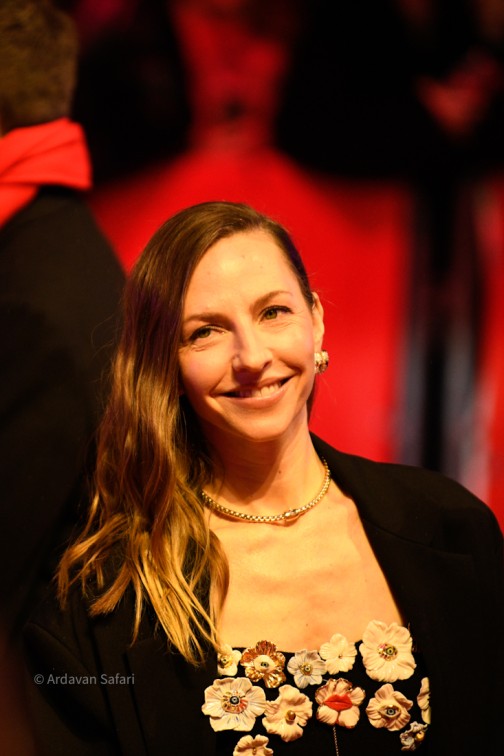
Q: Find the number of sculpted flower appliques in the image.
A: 12